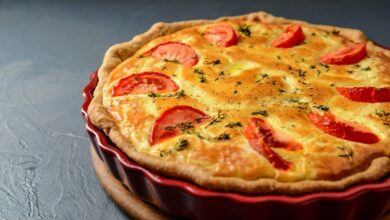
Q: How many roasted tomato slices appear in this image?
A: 9